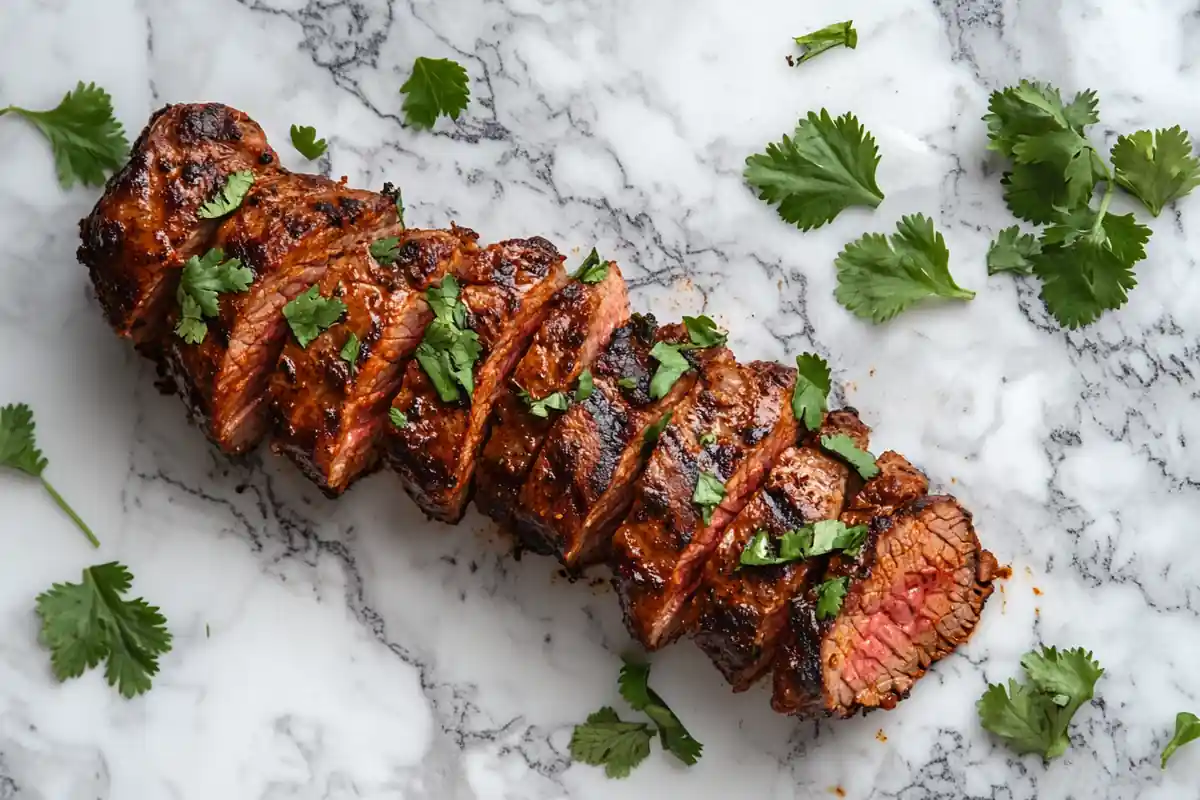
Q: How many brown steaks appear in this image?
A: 9